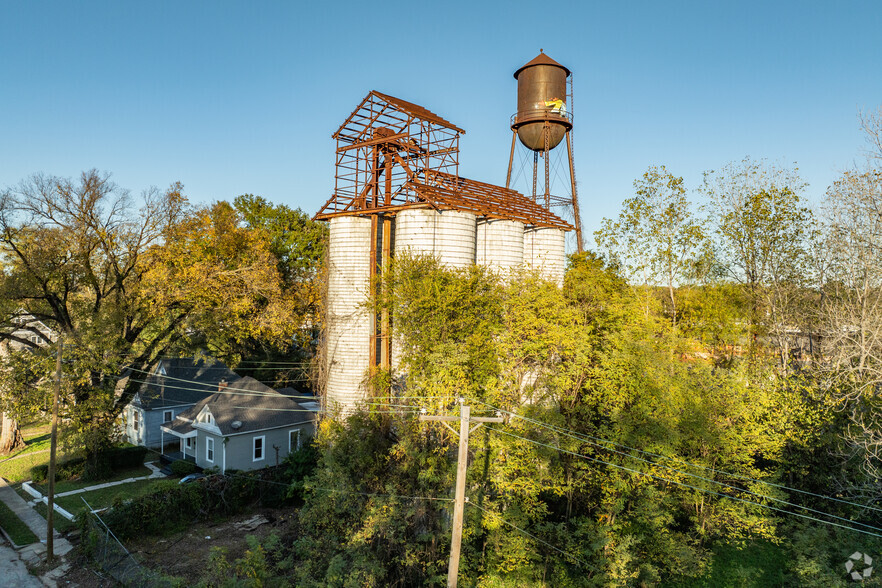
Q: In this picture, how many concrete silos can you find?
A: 4